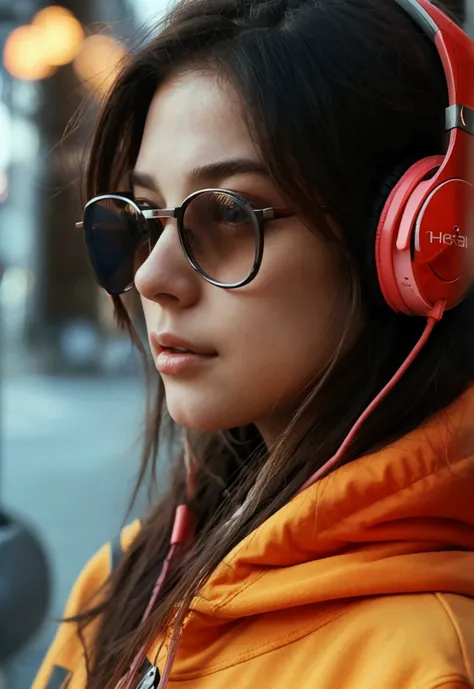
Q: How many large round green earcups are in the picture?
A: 0